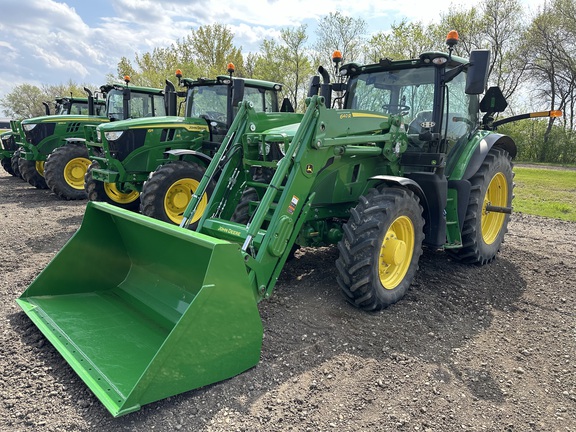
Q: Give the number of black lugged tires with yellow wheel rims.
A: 6